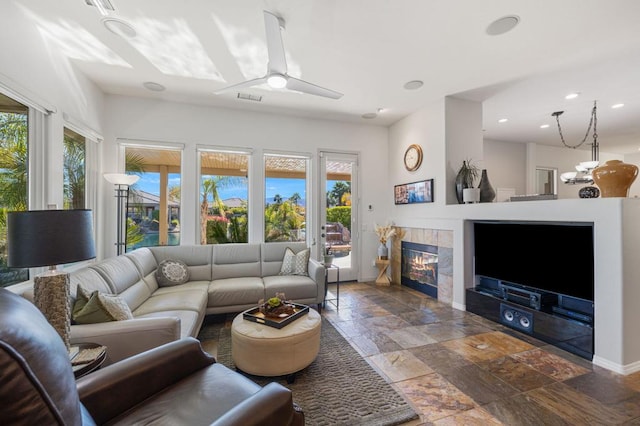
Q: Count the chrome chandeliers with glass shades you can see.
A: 1